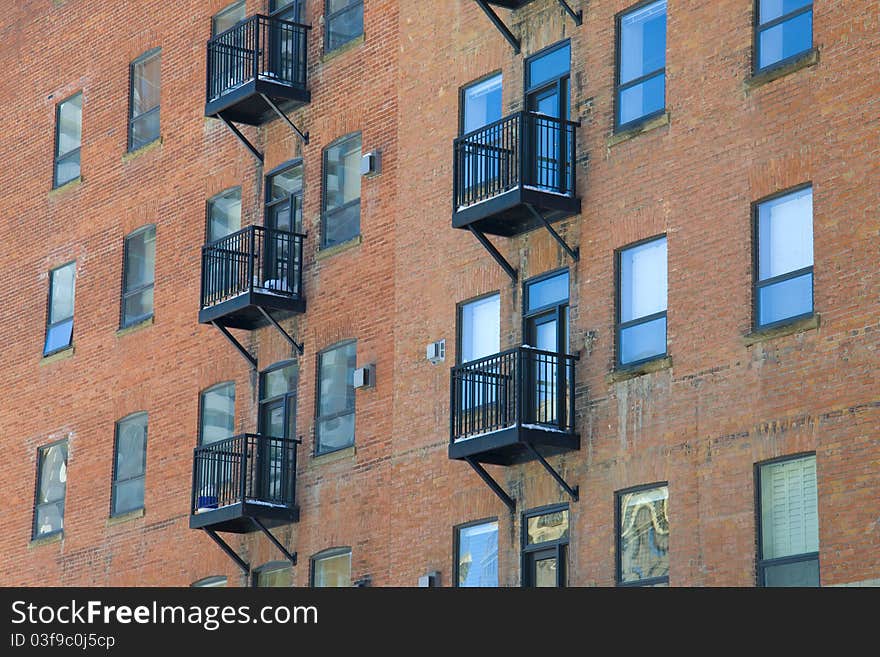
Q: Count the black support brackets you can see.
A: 12